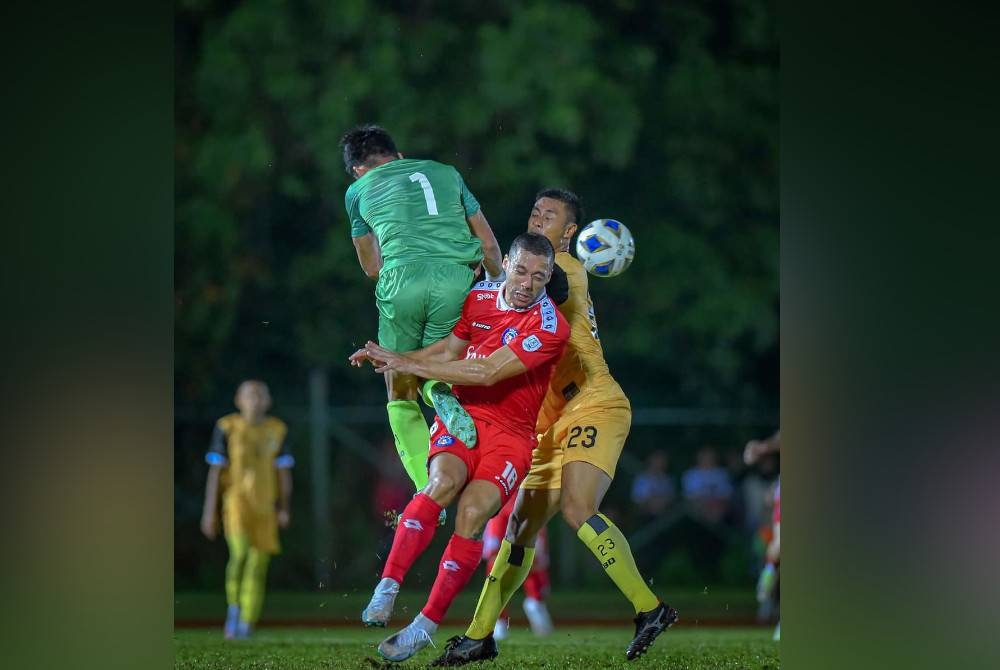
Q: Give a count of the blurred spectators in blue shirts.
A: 2